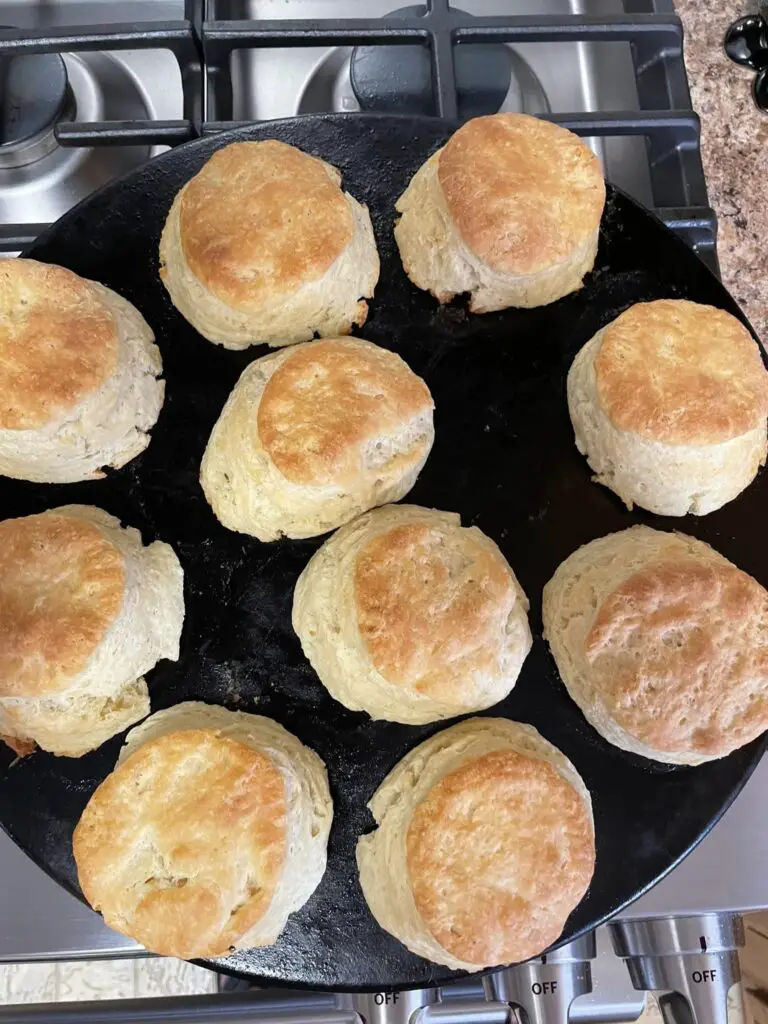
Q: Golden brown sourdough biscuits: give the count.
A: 10